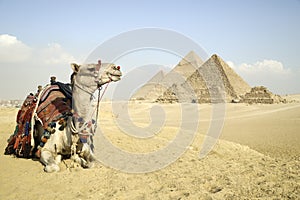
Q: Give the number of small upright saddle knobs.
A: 2